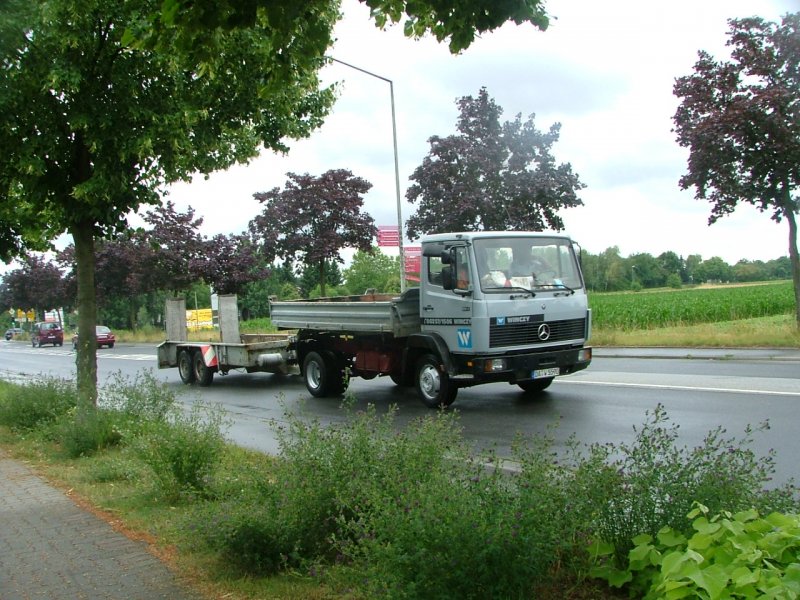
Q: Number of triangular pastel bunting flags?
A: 0